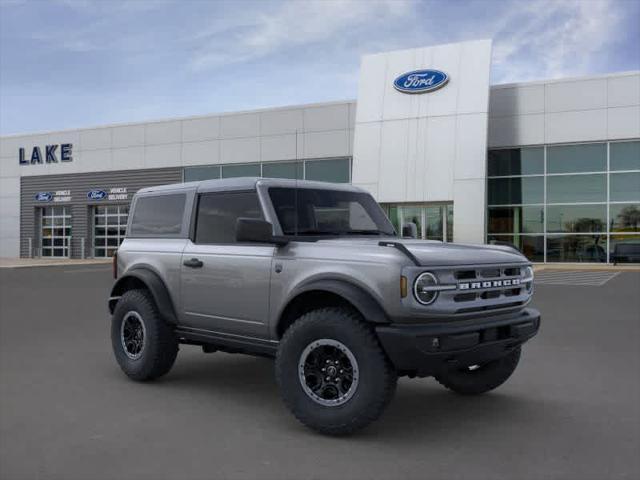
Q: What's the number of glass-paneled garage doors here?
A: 2